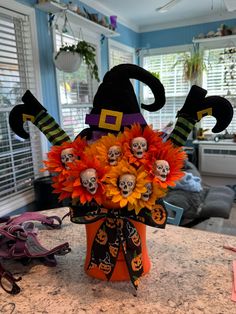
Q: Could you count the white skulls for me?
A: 7